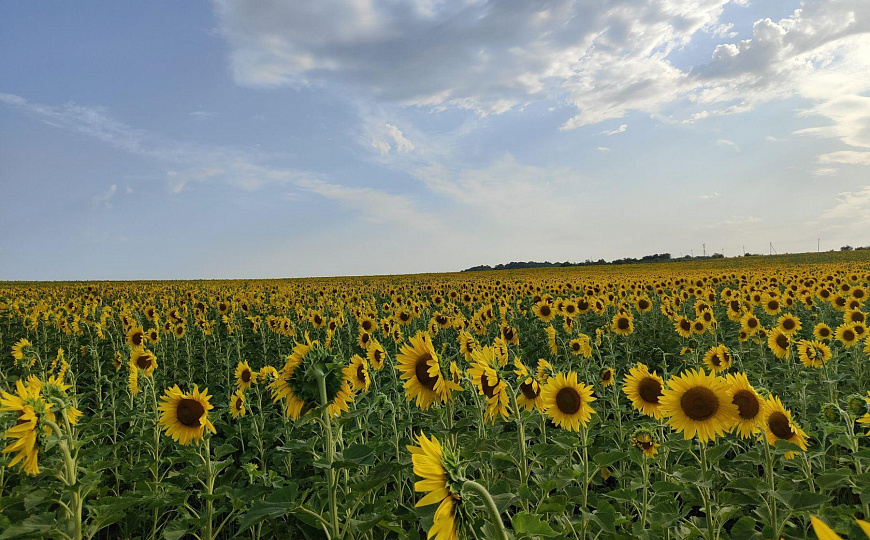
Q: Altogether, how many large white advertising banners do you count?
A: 0